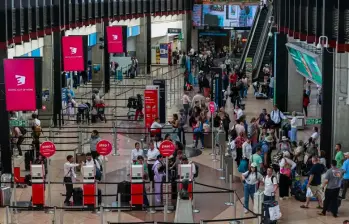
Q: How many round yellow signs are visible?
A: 0